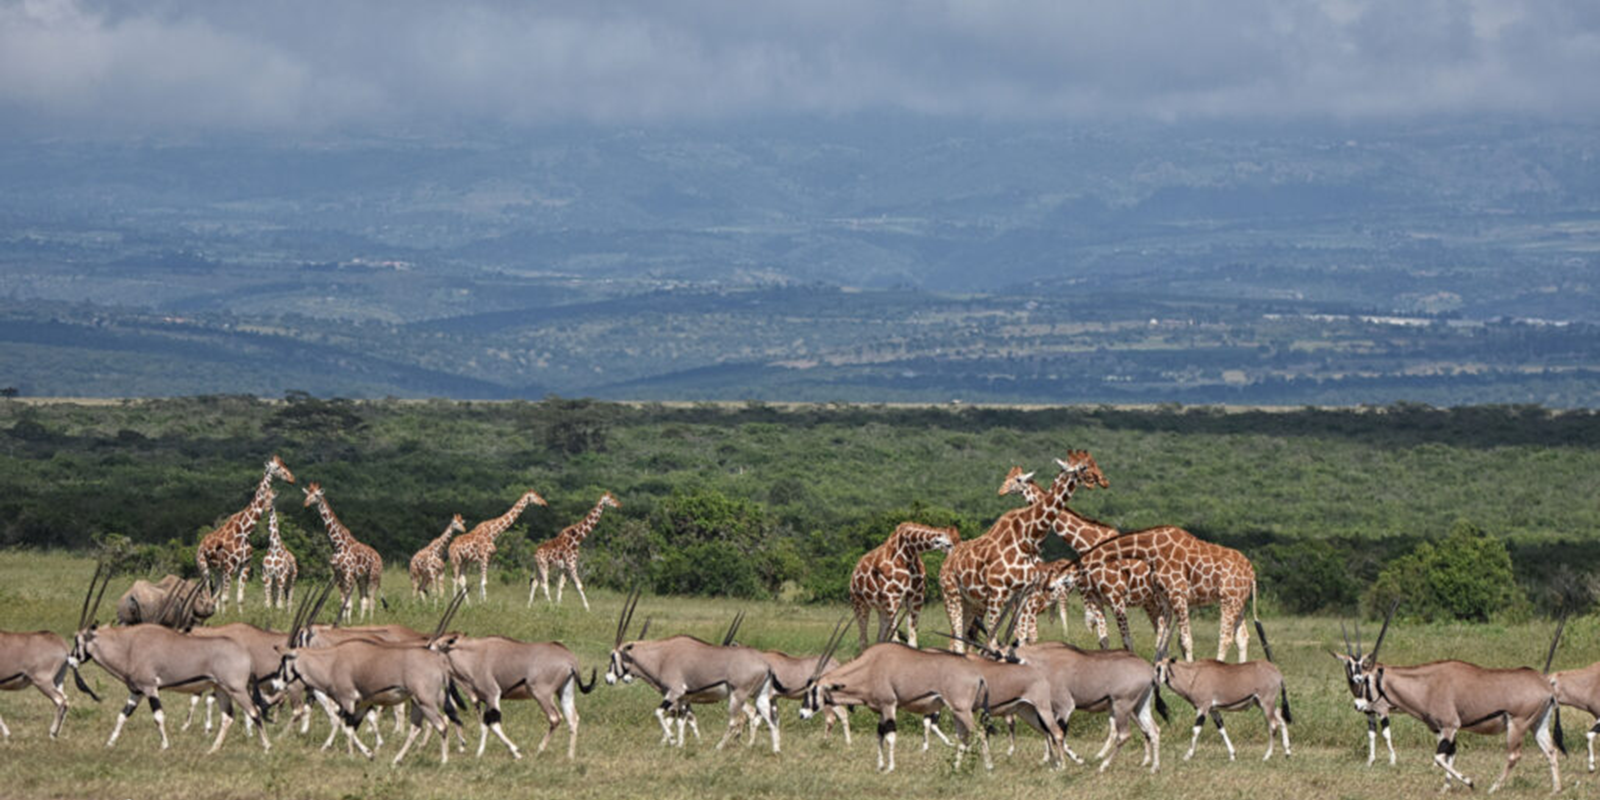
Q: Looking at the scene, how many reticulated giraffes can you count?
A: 11